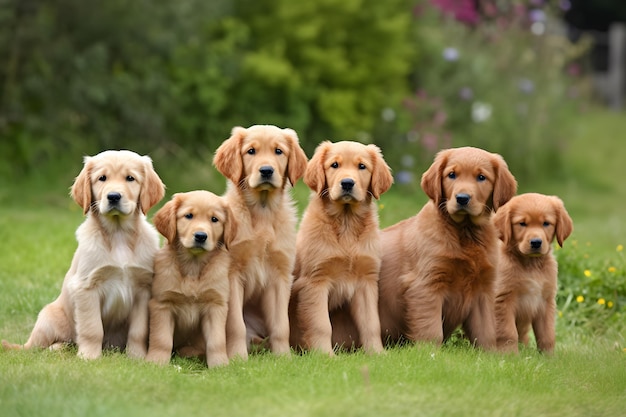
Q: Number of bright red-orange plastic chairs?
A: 0